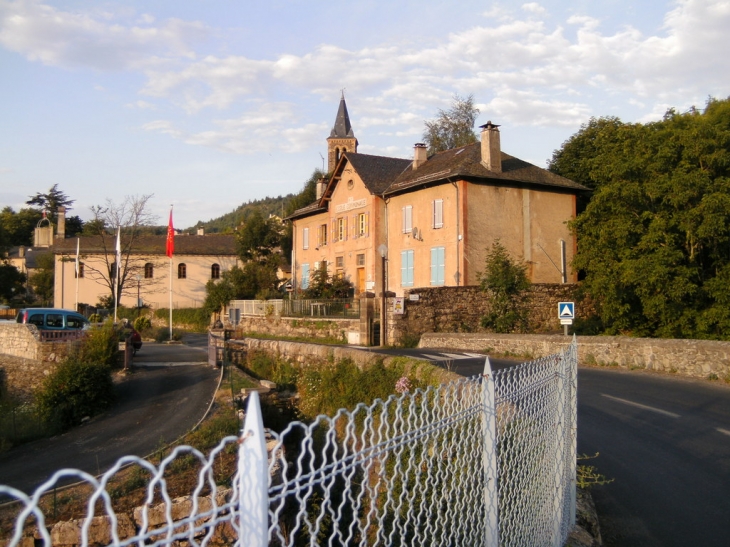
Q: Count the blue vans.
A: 1